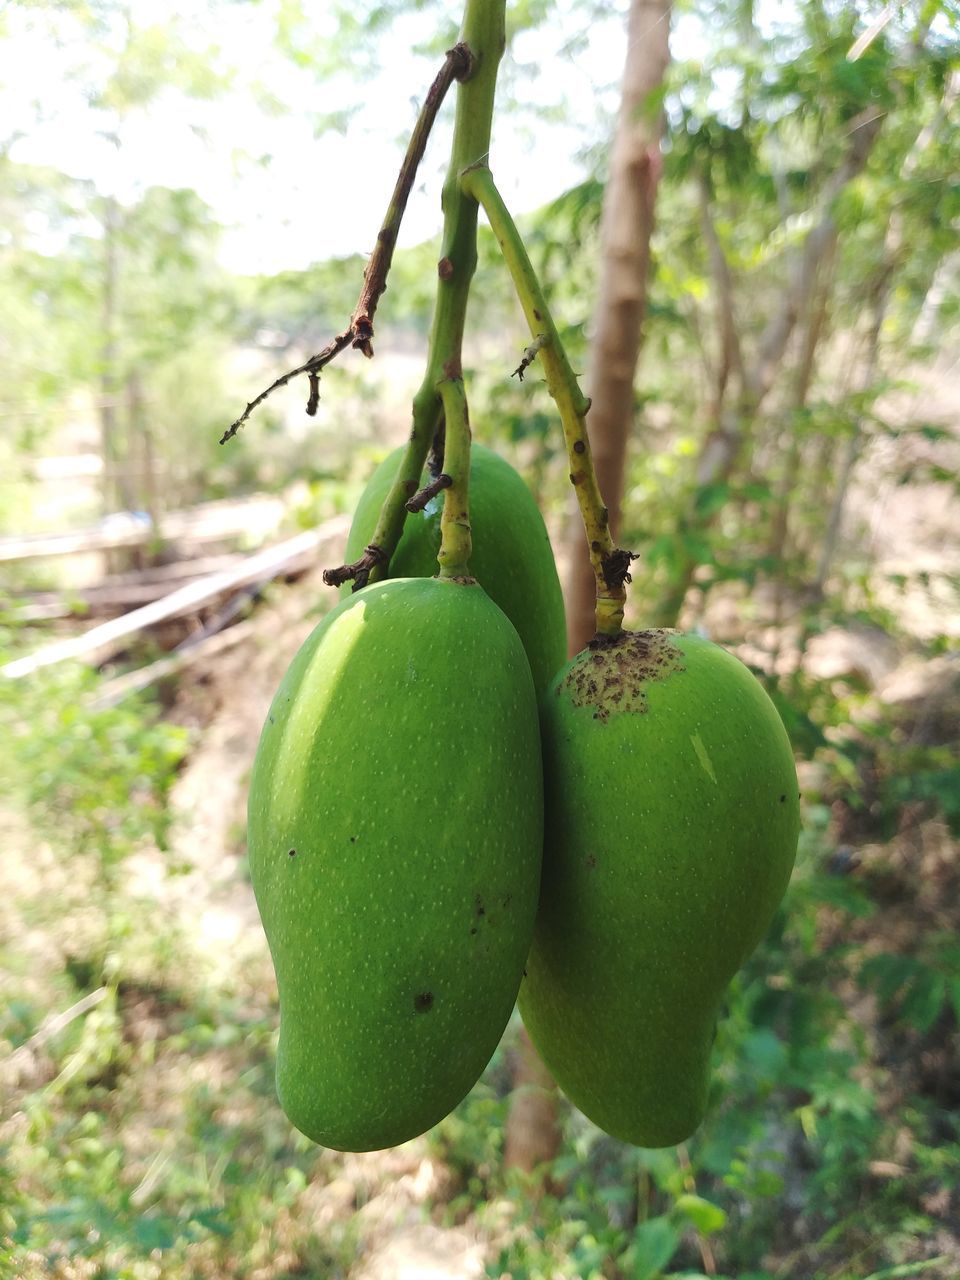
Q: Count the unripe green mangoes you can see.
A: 3